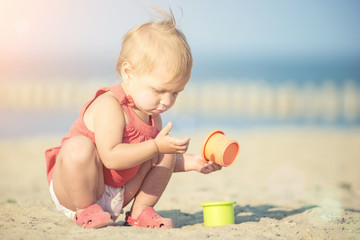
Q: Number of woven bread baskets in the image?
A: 0